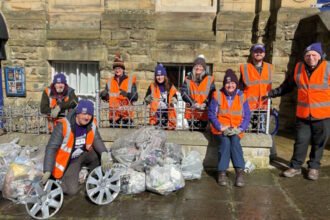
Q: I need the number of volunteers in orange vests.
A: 8